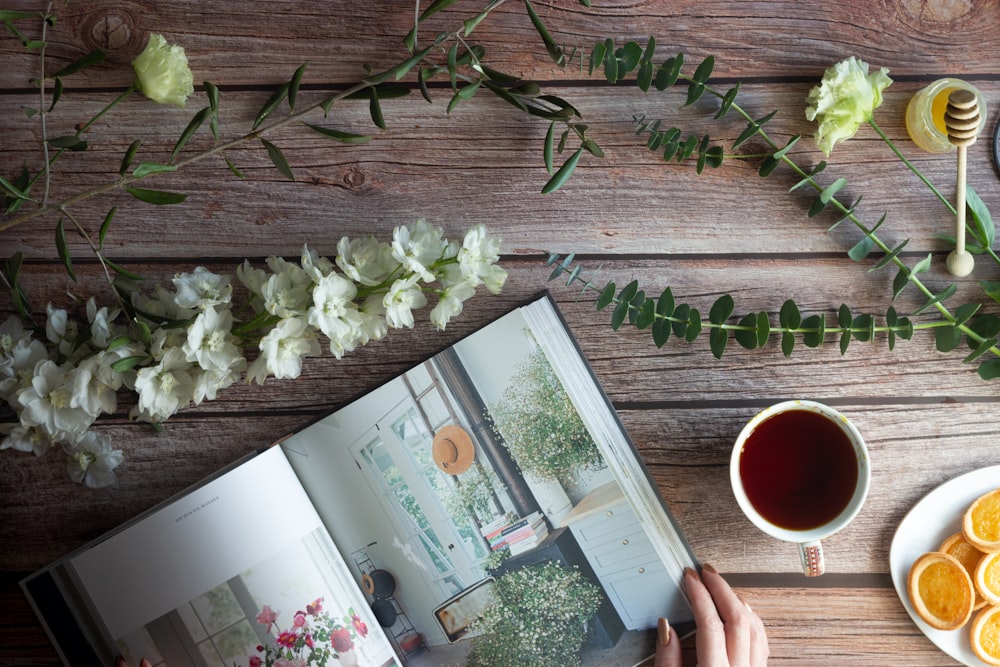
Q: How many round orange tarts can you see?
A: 5